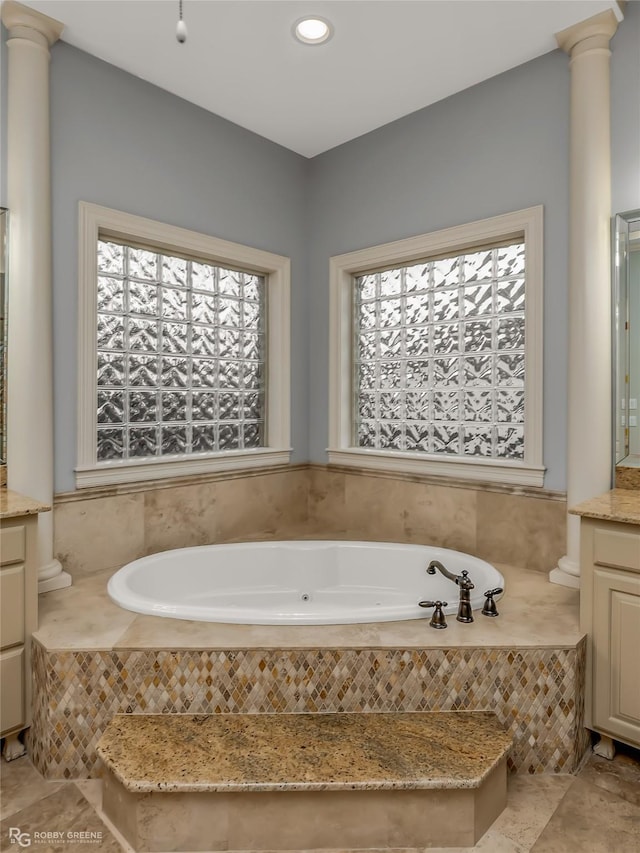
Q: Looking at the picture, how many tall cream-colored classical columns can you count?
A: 2